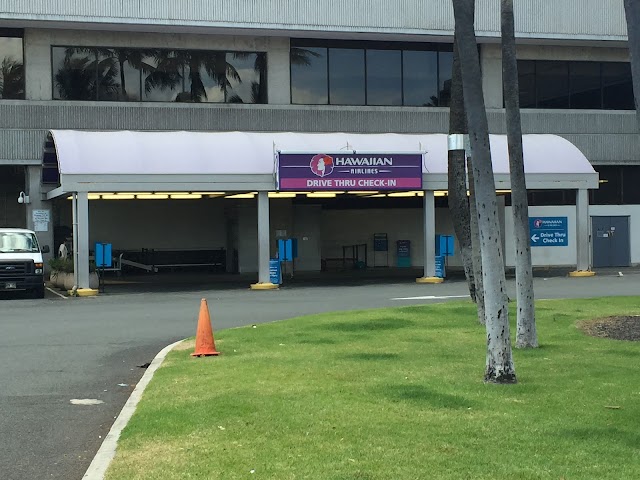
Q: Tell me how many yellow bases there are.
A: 4